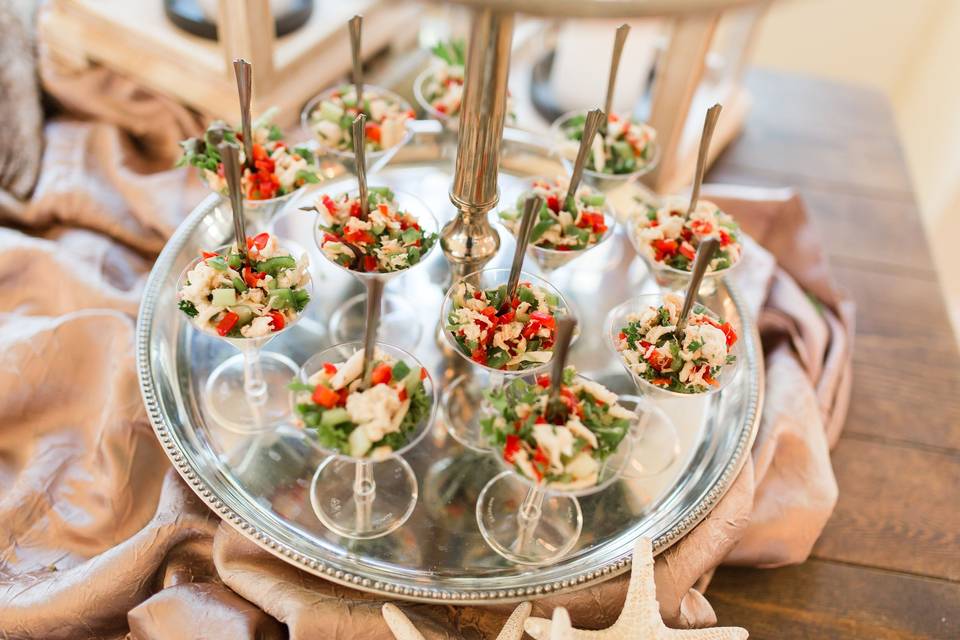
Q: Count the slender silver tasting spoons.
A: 11